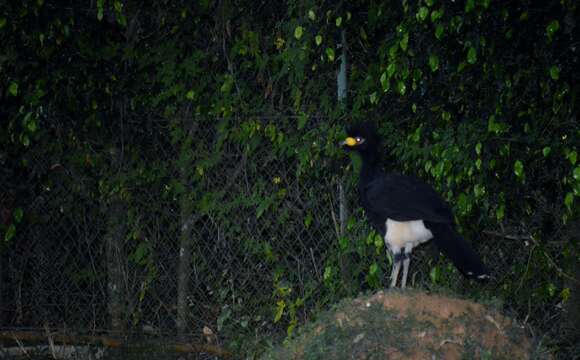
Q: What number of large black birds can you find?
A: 1